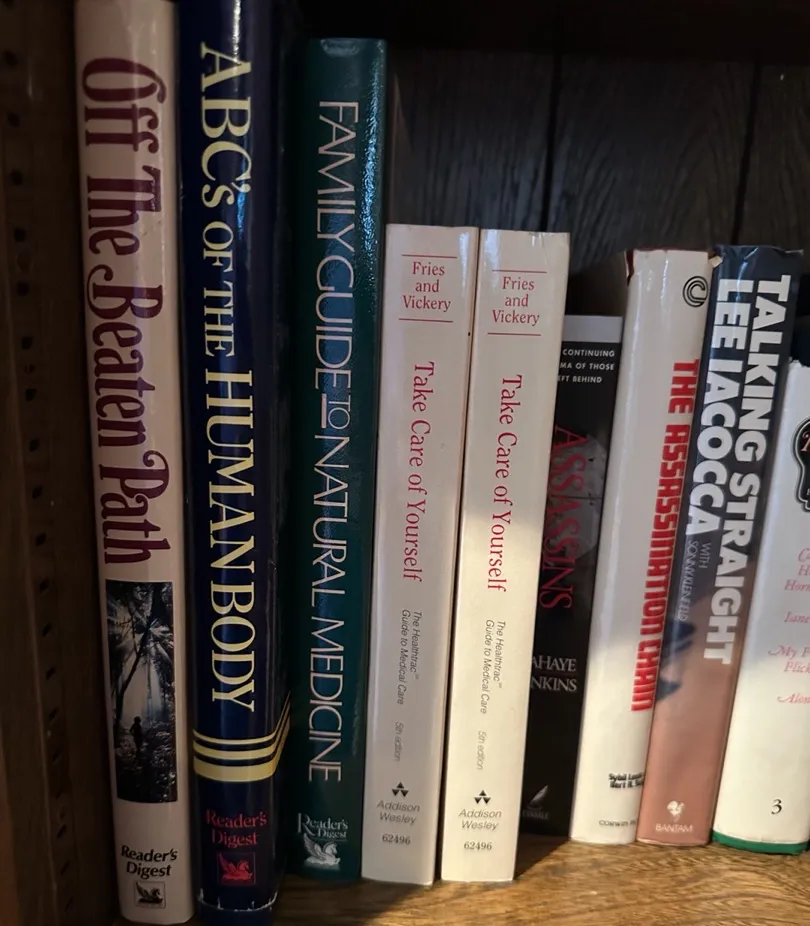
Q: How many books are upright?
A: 9